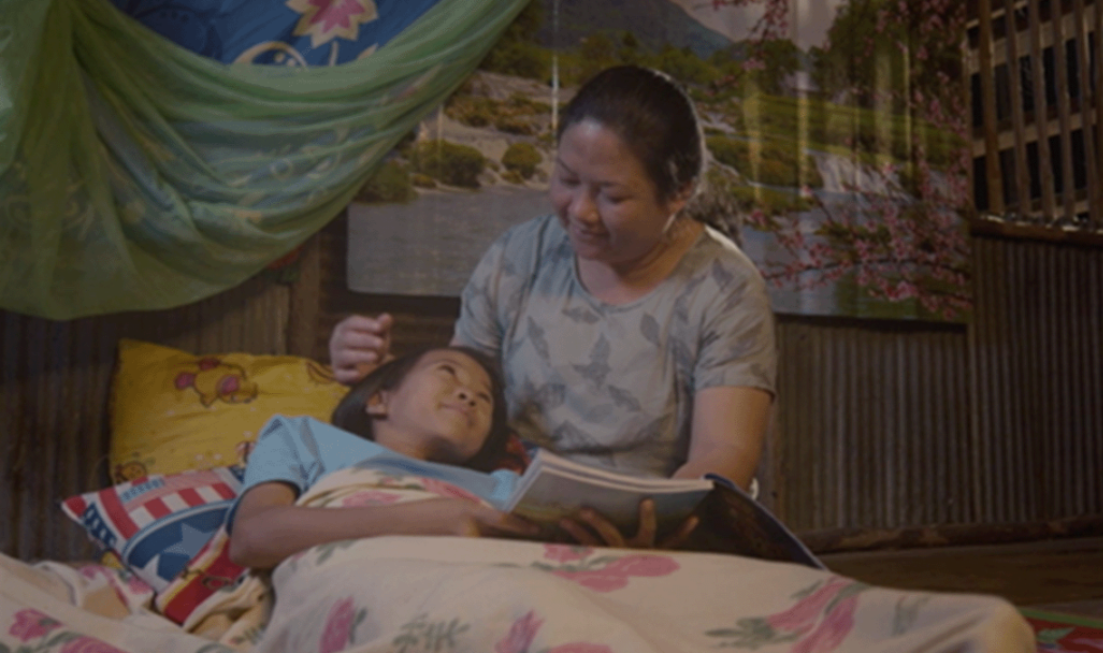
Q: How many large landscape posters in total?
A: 1